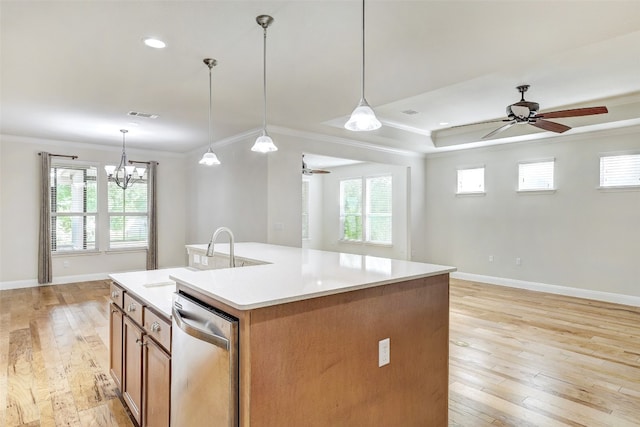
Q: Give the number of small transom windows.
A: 3